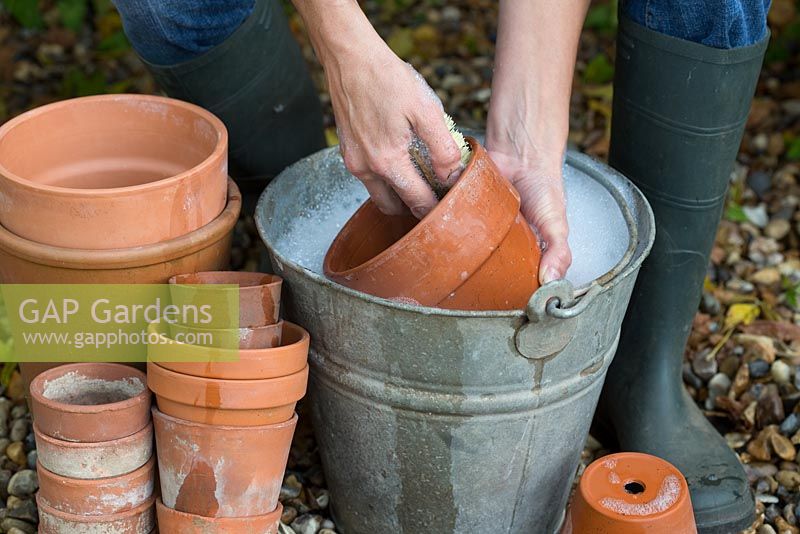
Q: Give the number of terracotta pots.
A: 14